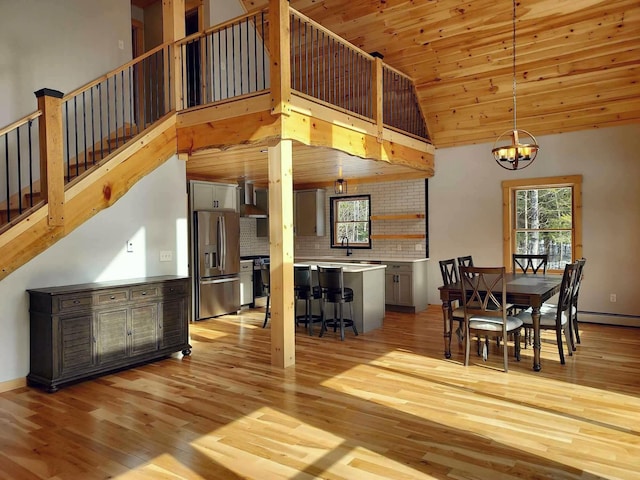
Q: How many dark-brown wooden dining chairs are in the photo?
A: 6